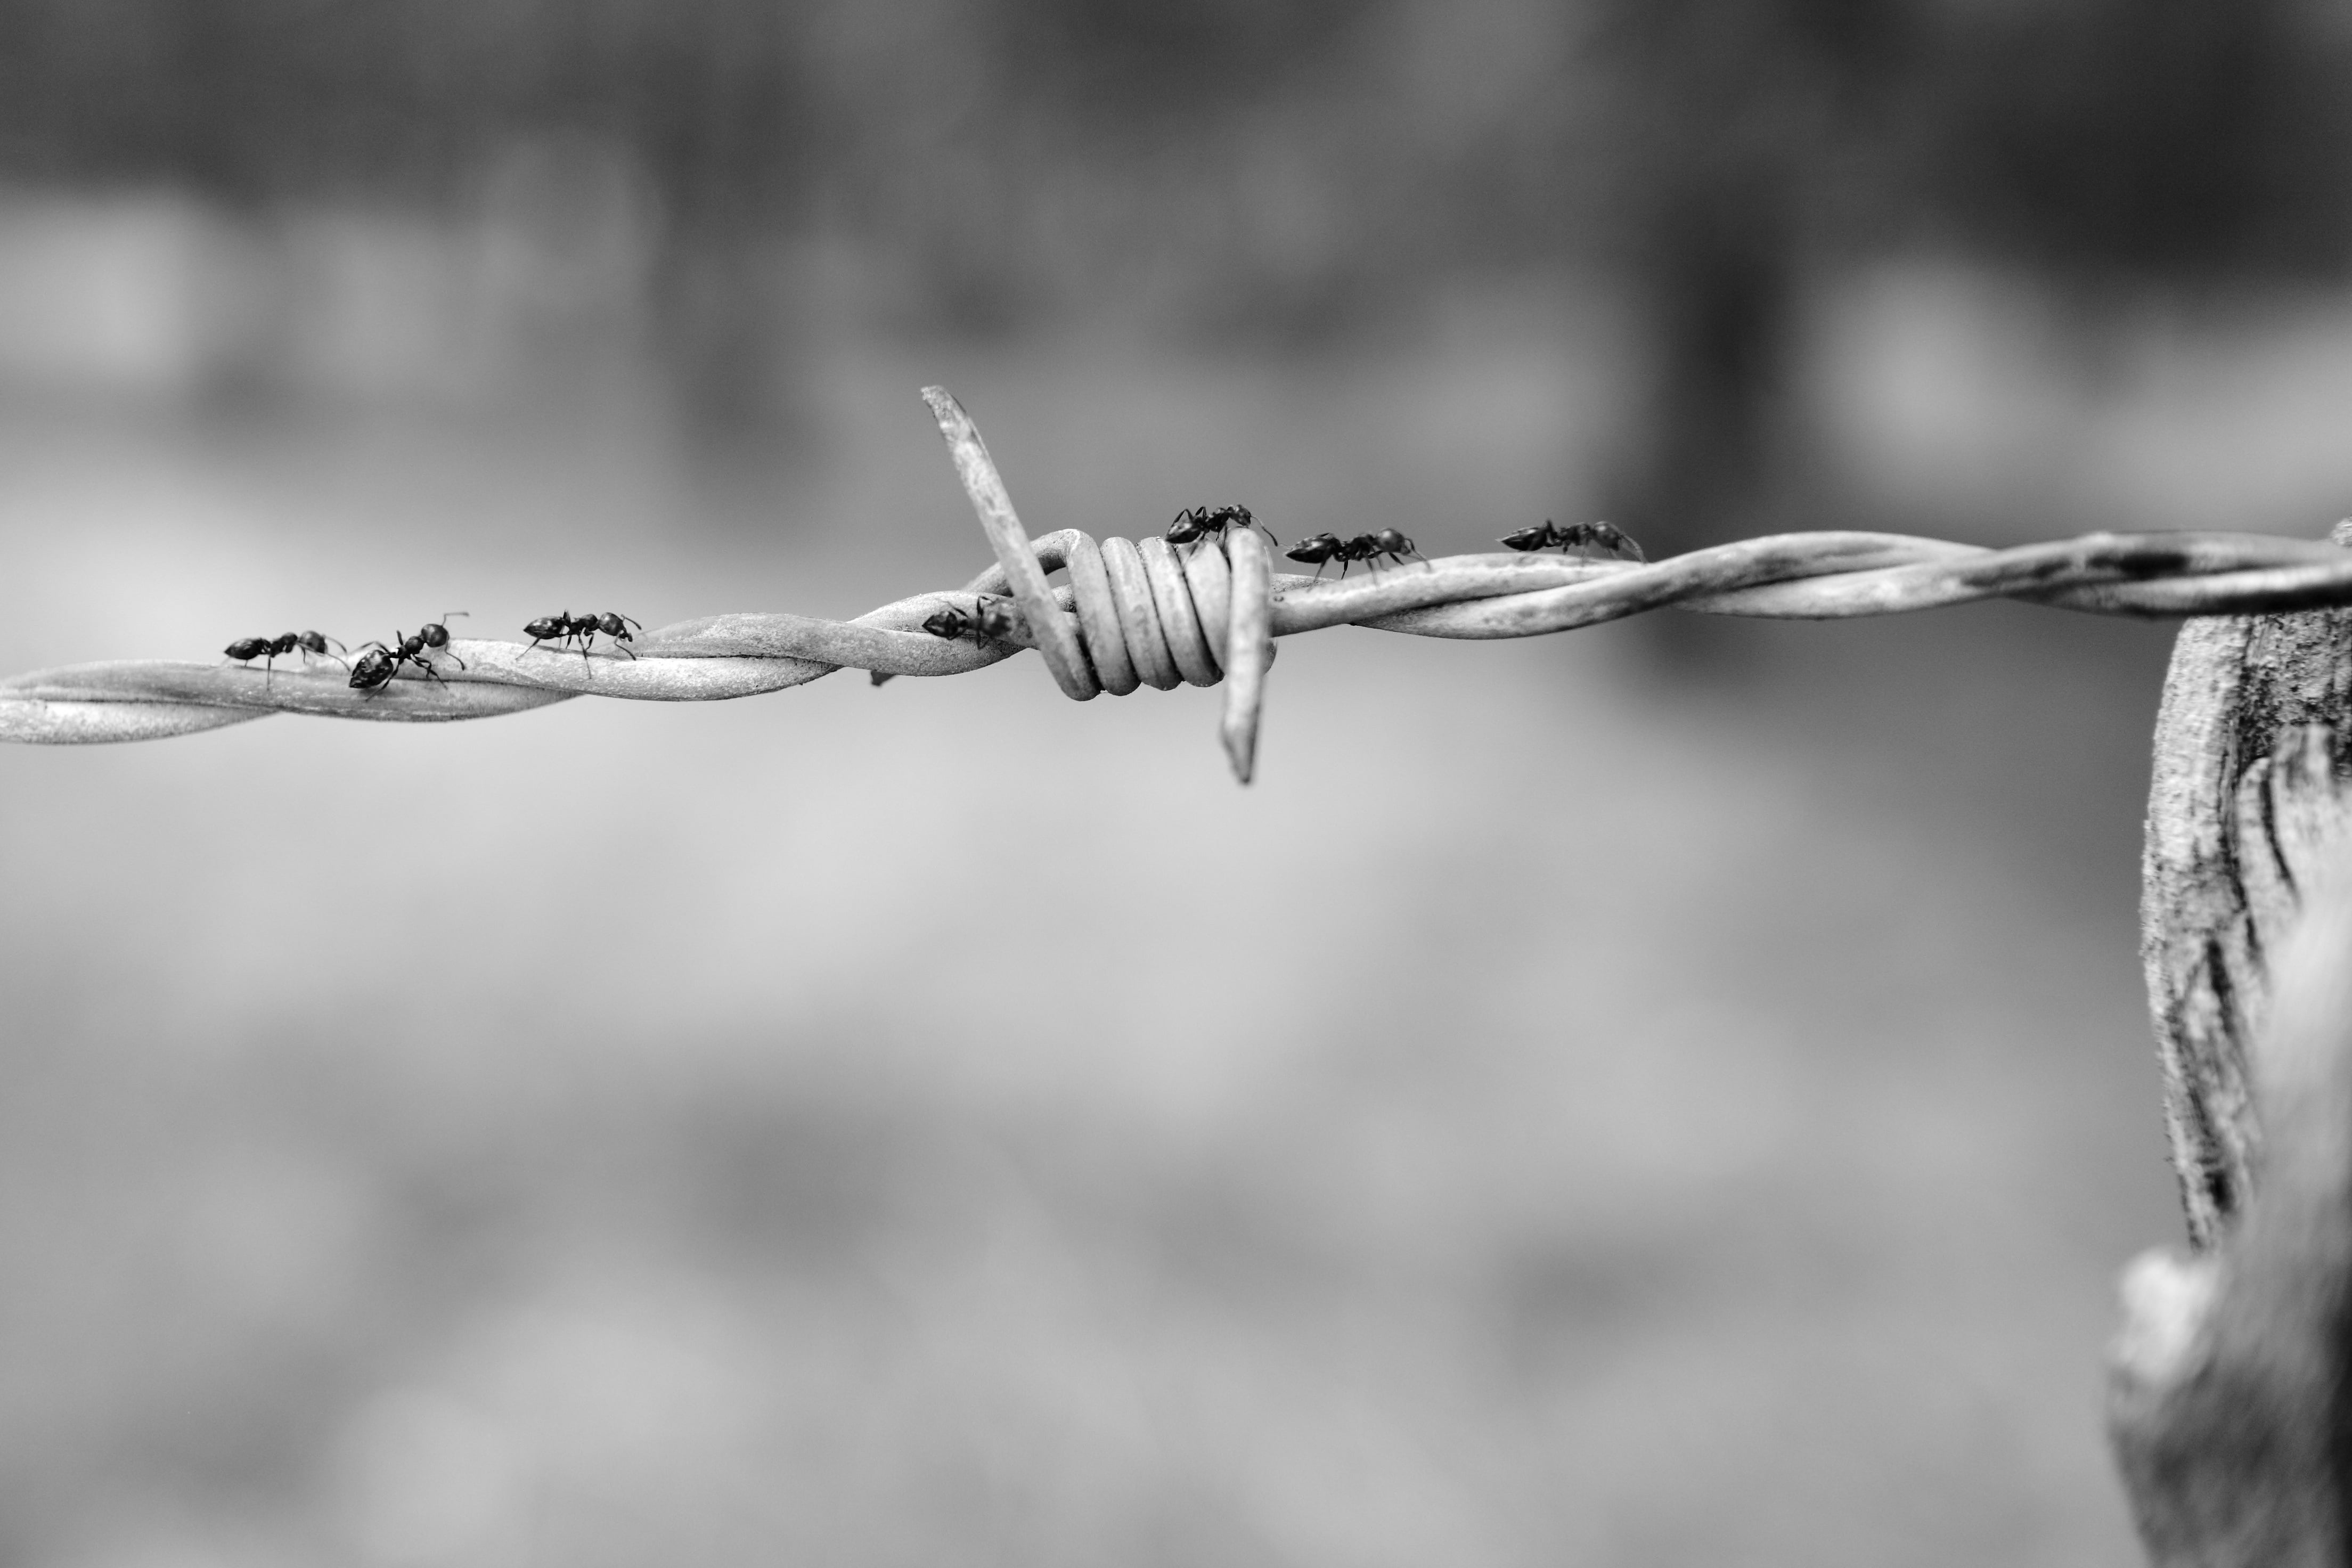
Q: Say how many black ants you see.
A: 7